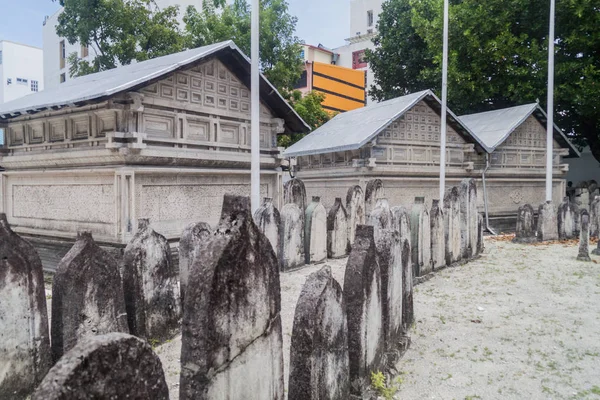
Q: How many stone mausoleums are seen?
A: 3